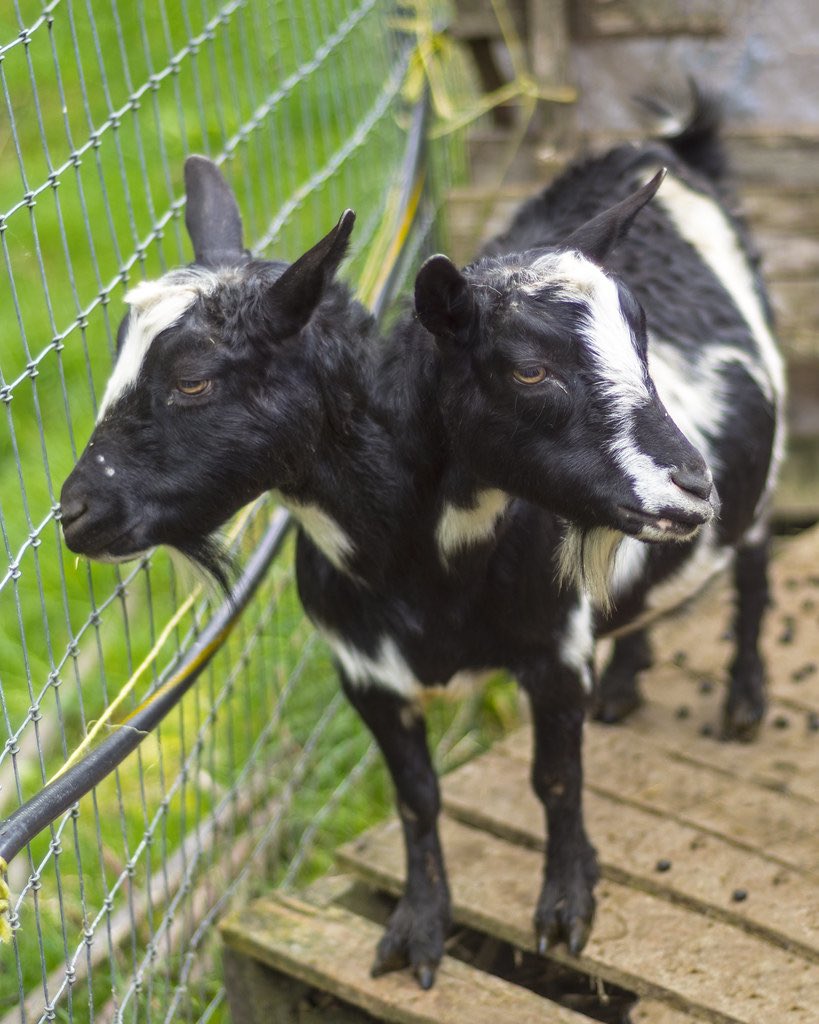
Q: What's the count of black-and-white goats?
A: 2